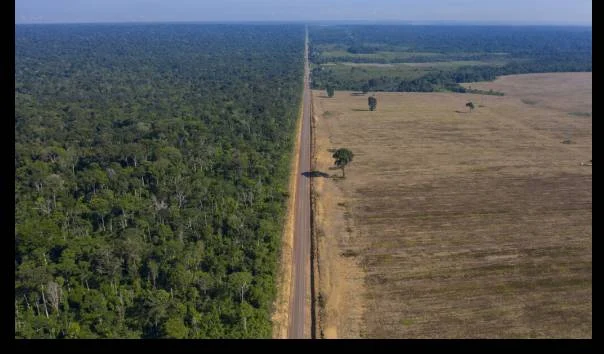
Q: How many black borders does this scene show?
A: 3